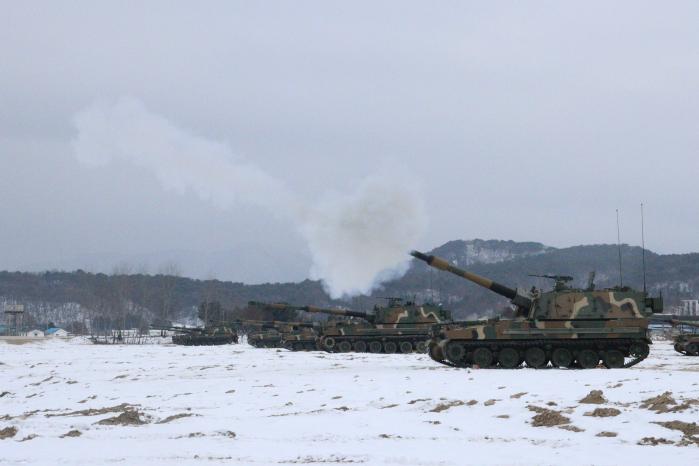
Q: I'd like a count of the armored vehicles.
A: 6